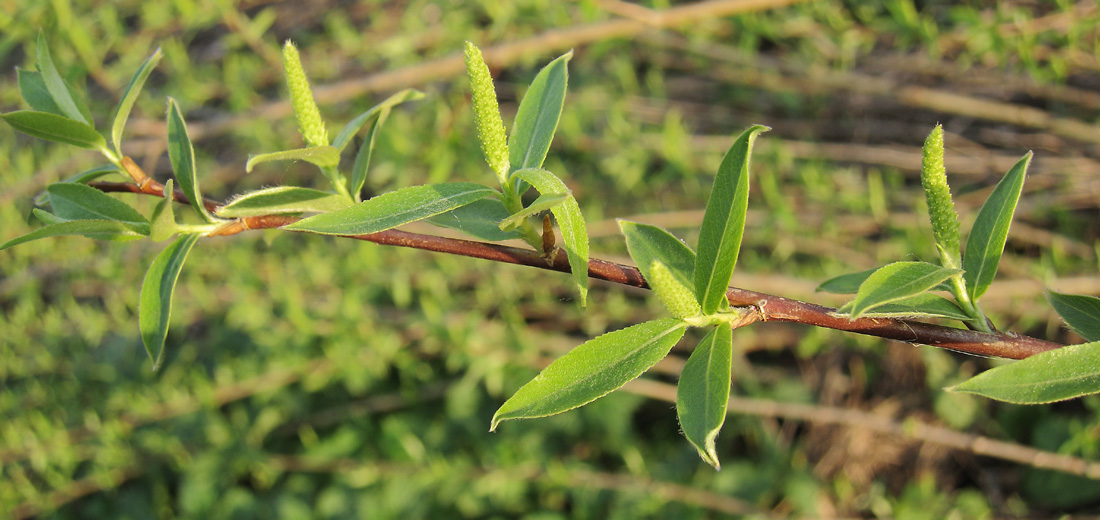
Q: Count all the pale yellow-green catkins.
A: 4